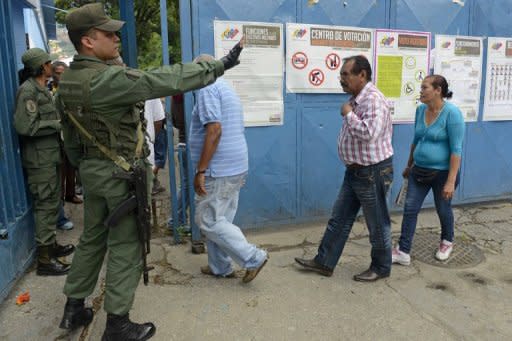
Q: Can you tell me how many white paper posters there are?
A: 5